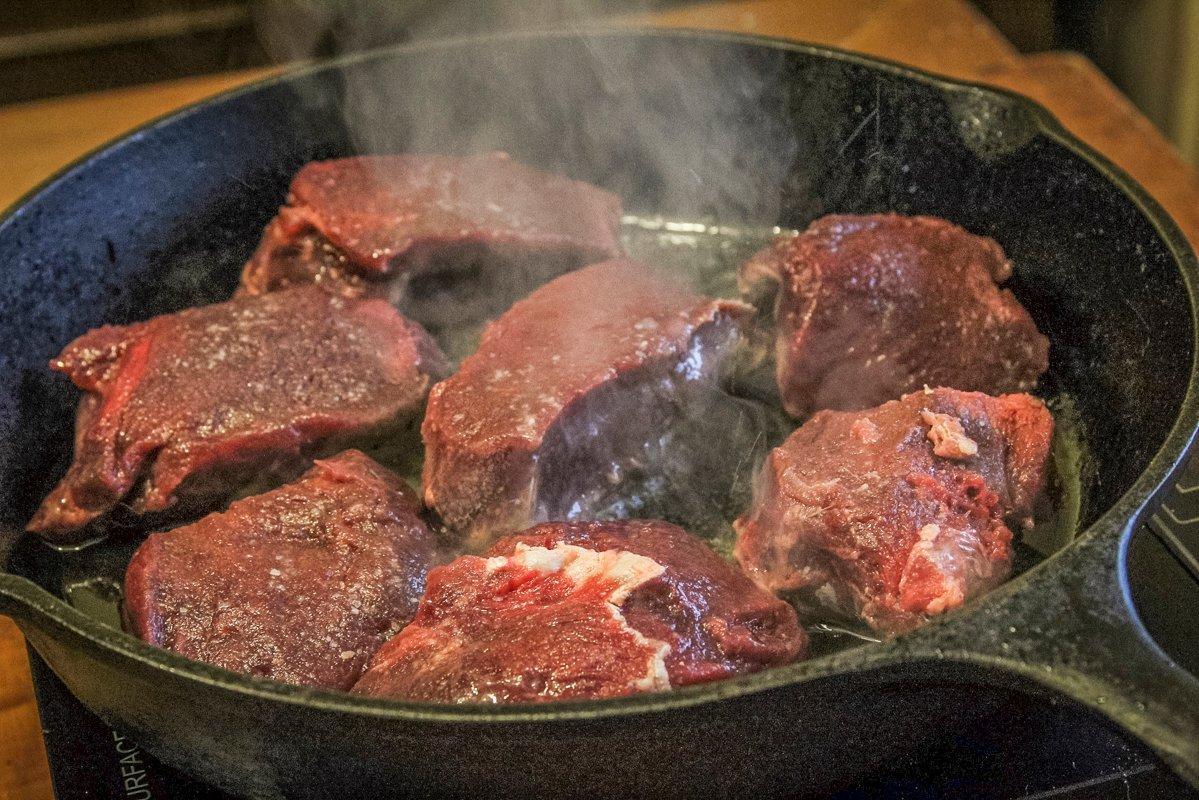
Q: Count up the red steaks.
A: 7